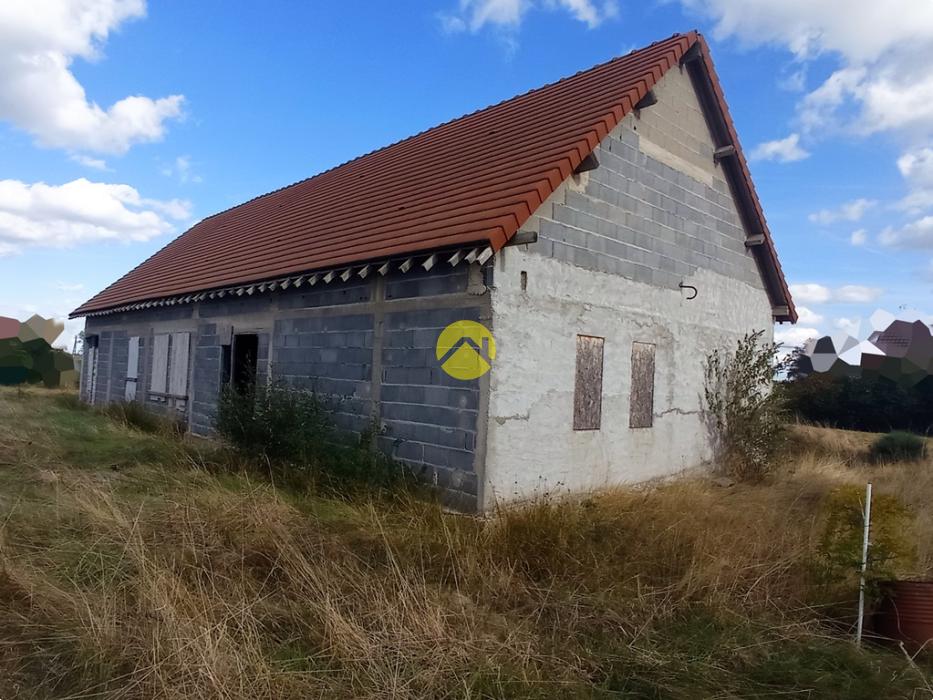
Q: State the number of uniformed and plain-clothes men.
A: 0